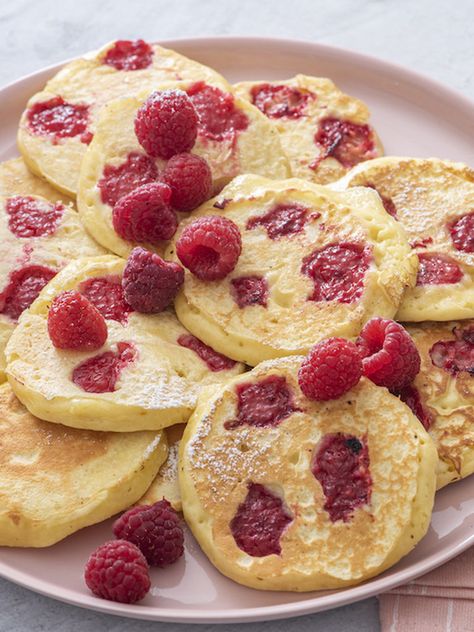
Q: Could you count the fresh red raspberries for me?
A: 10